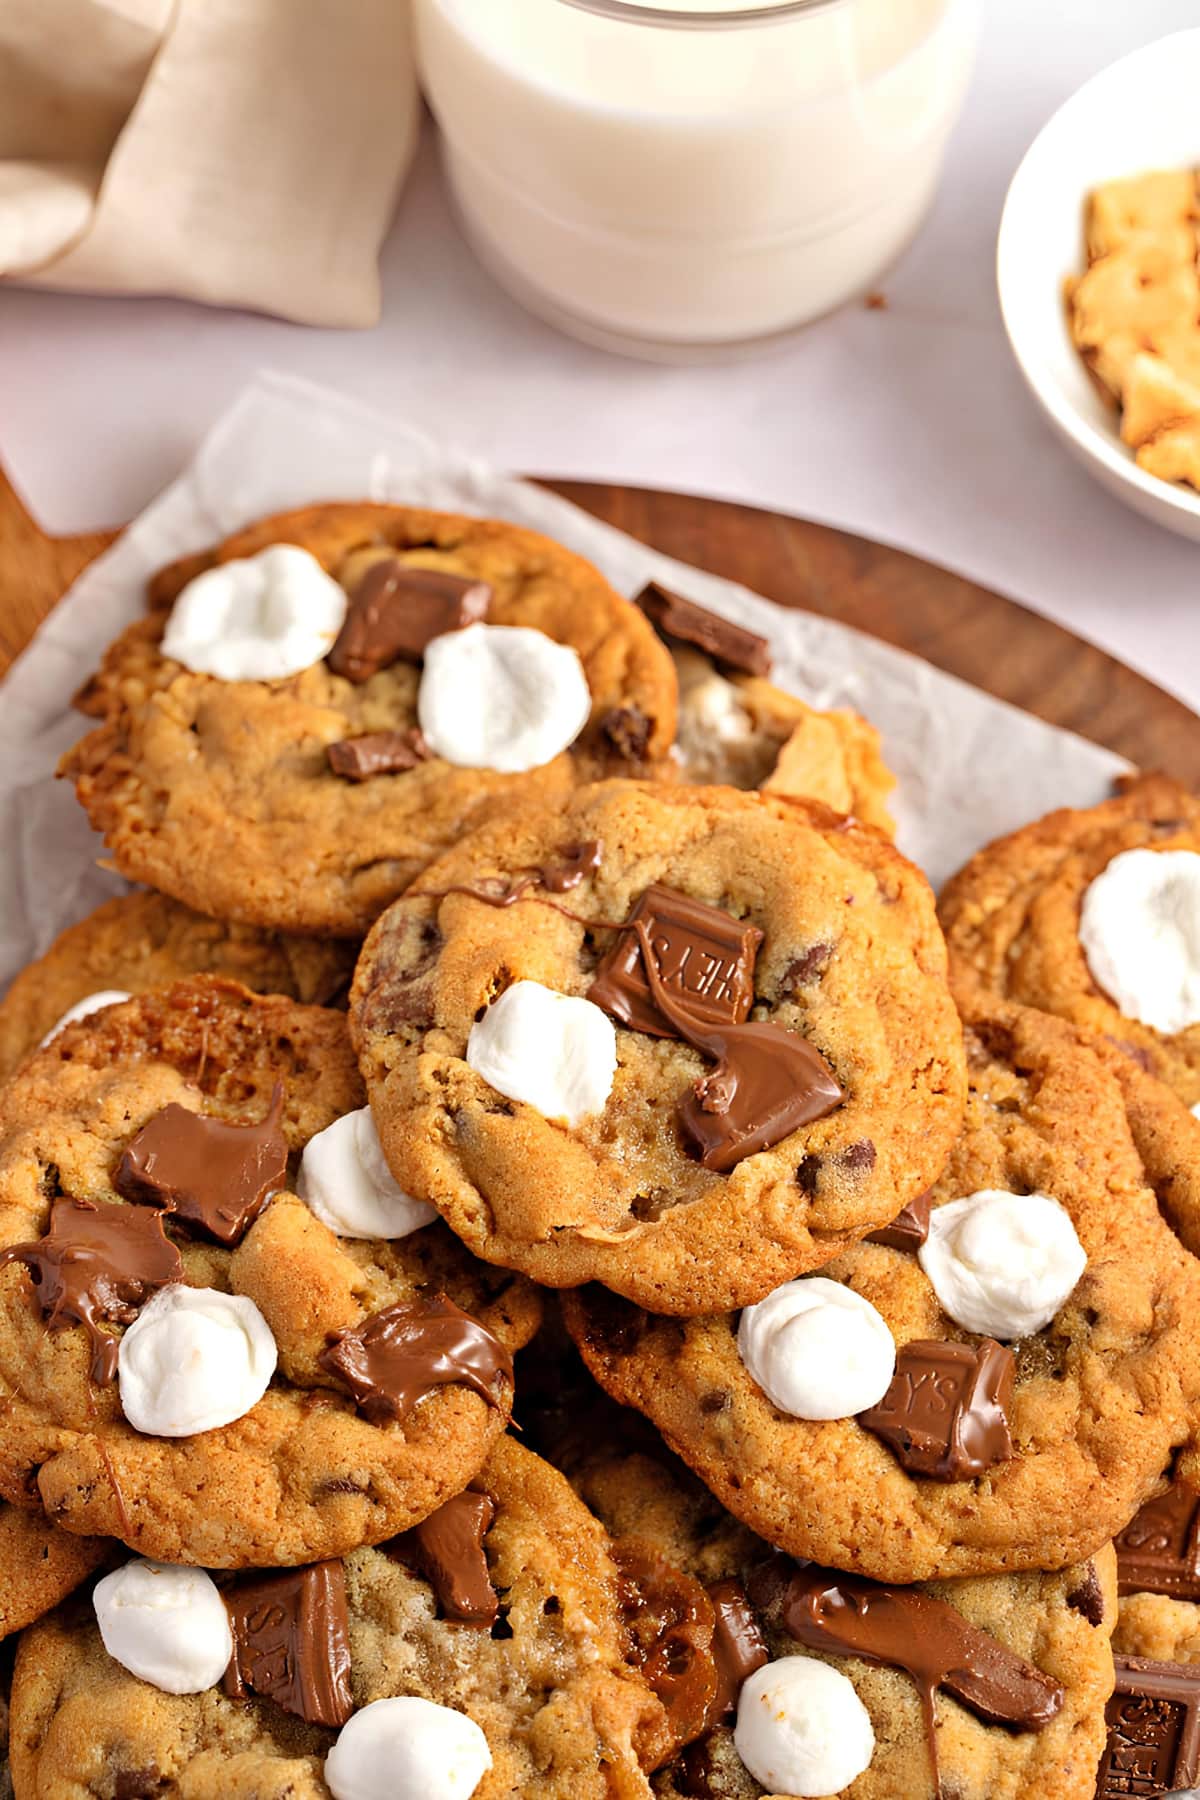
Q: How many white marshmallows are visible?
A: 12